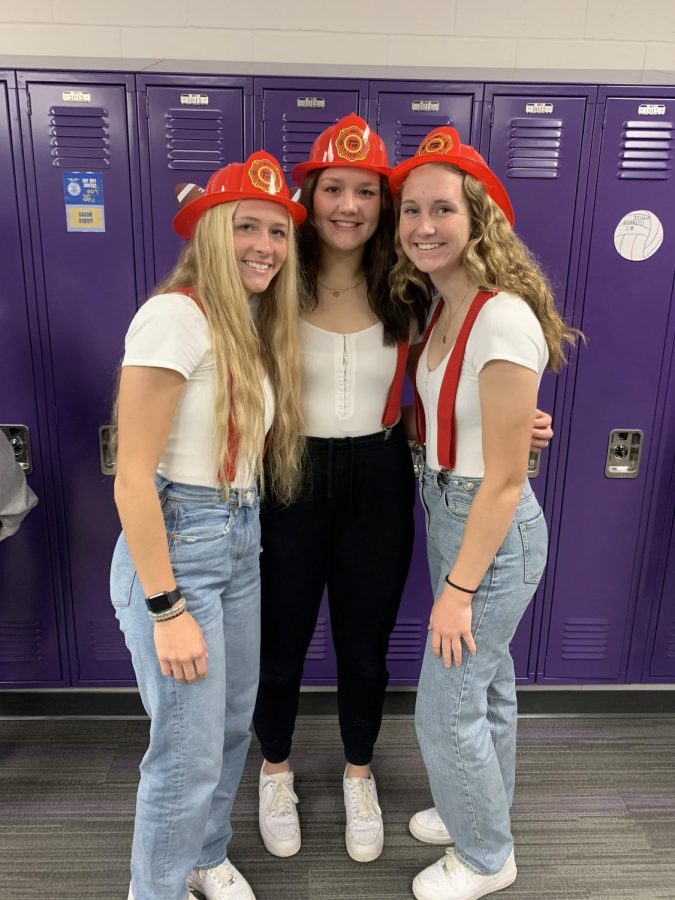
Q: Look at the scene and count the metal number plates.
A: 6